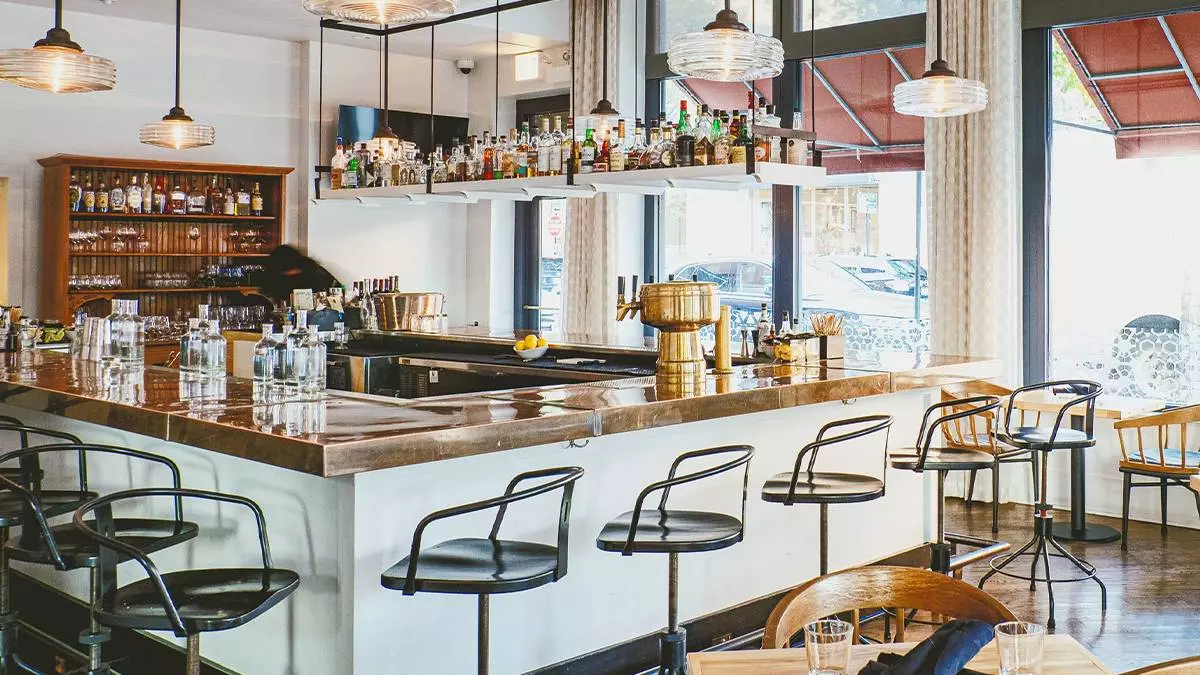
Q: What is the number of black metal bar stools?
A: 9